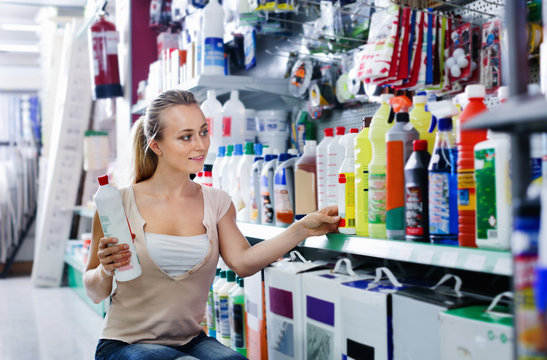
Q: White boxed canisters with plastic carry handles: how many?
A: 5